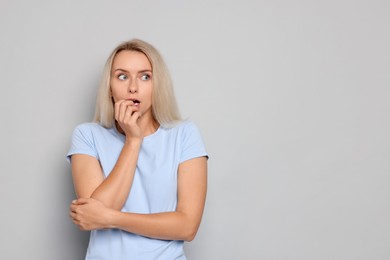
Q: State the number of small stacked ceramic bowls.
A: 0